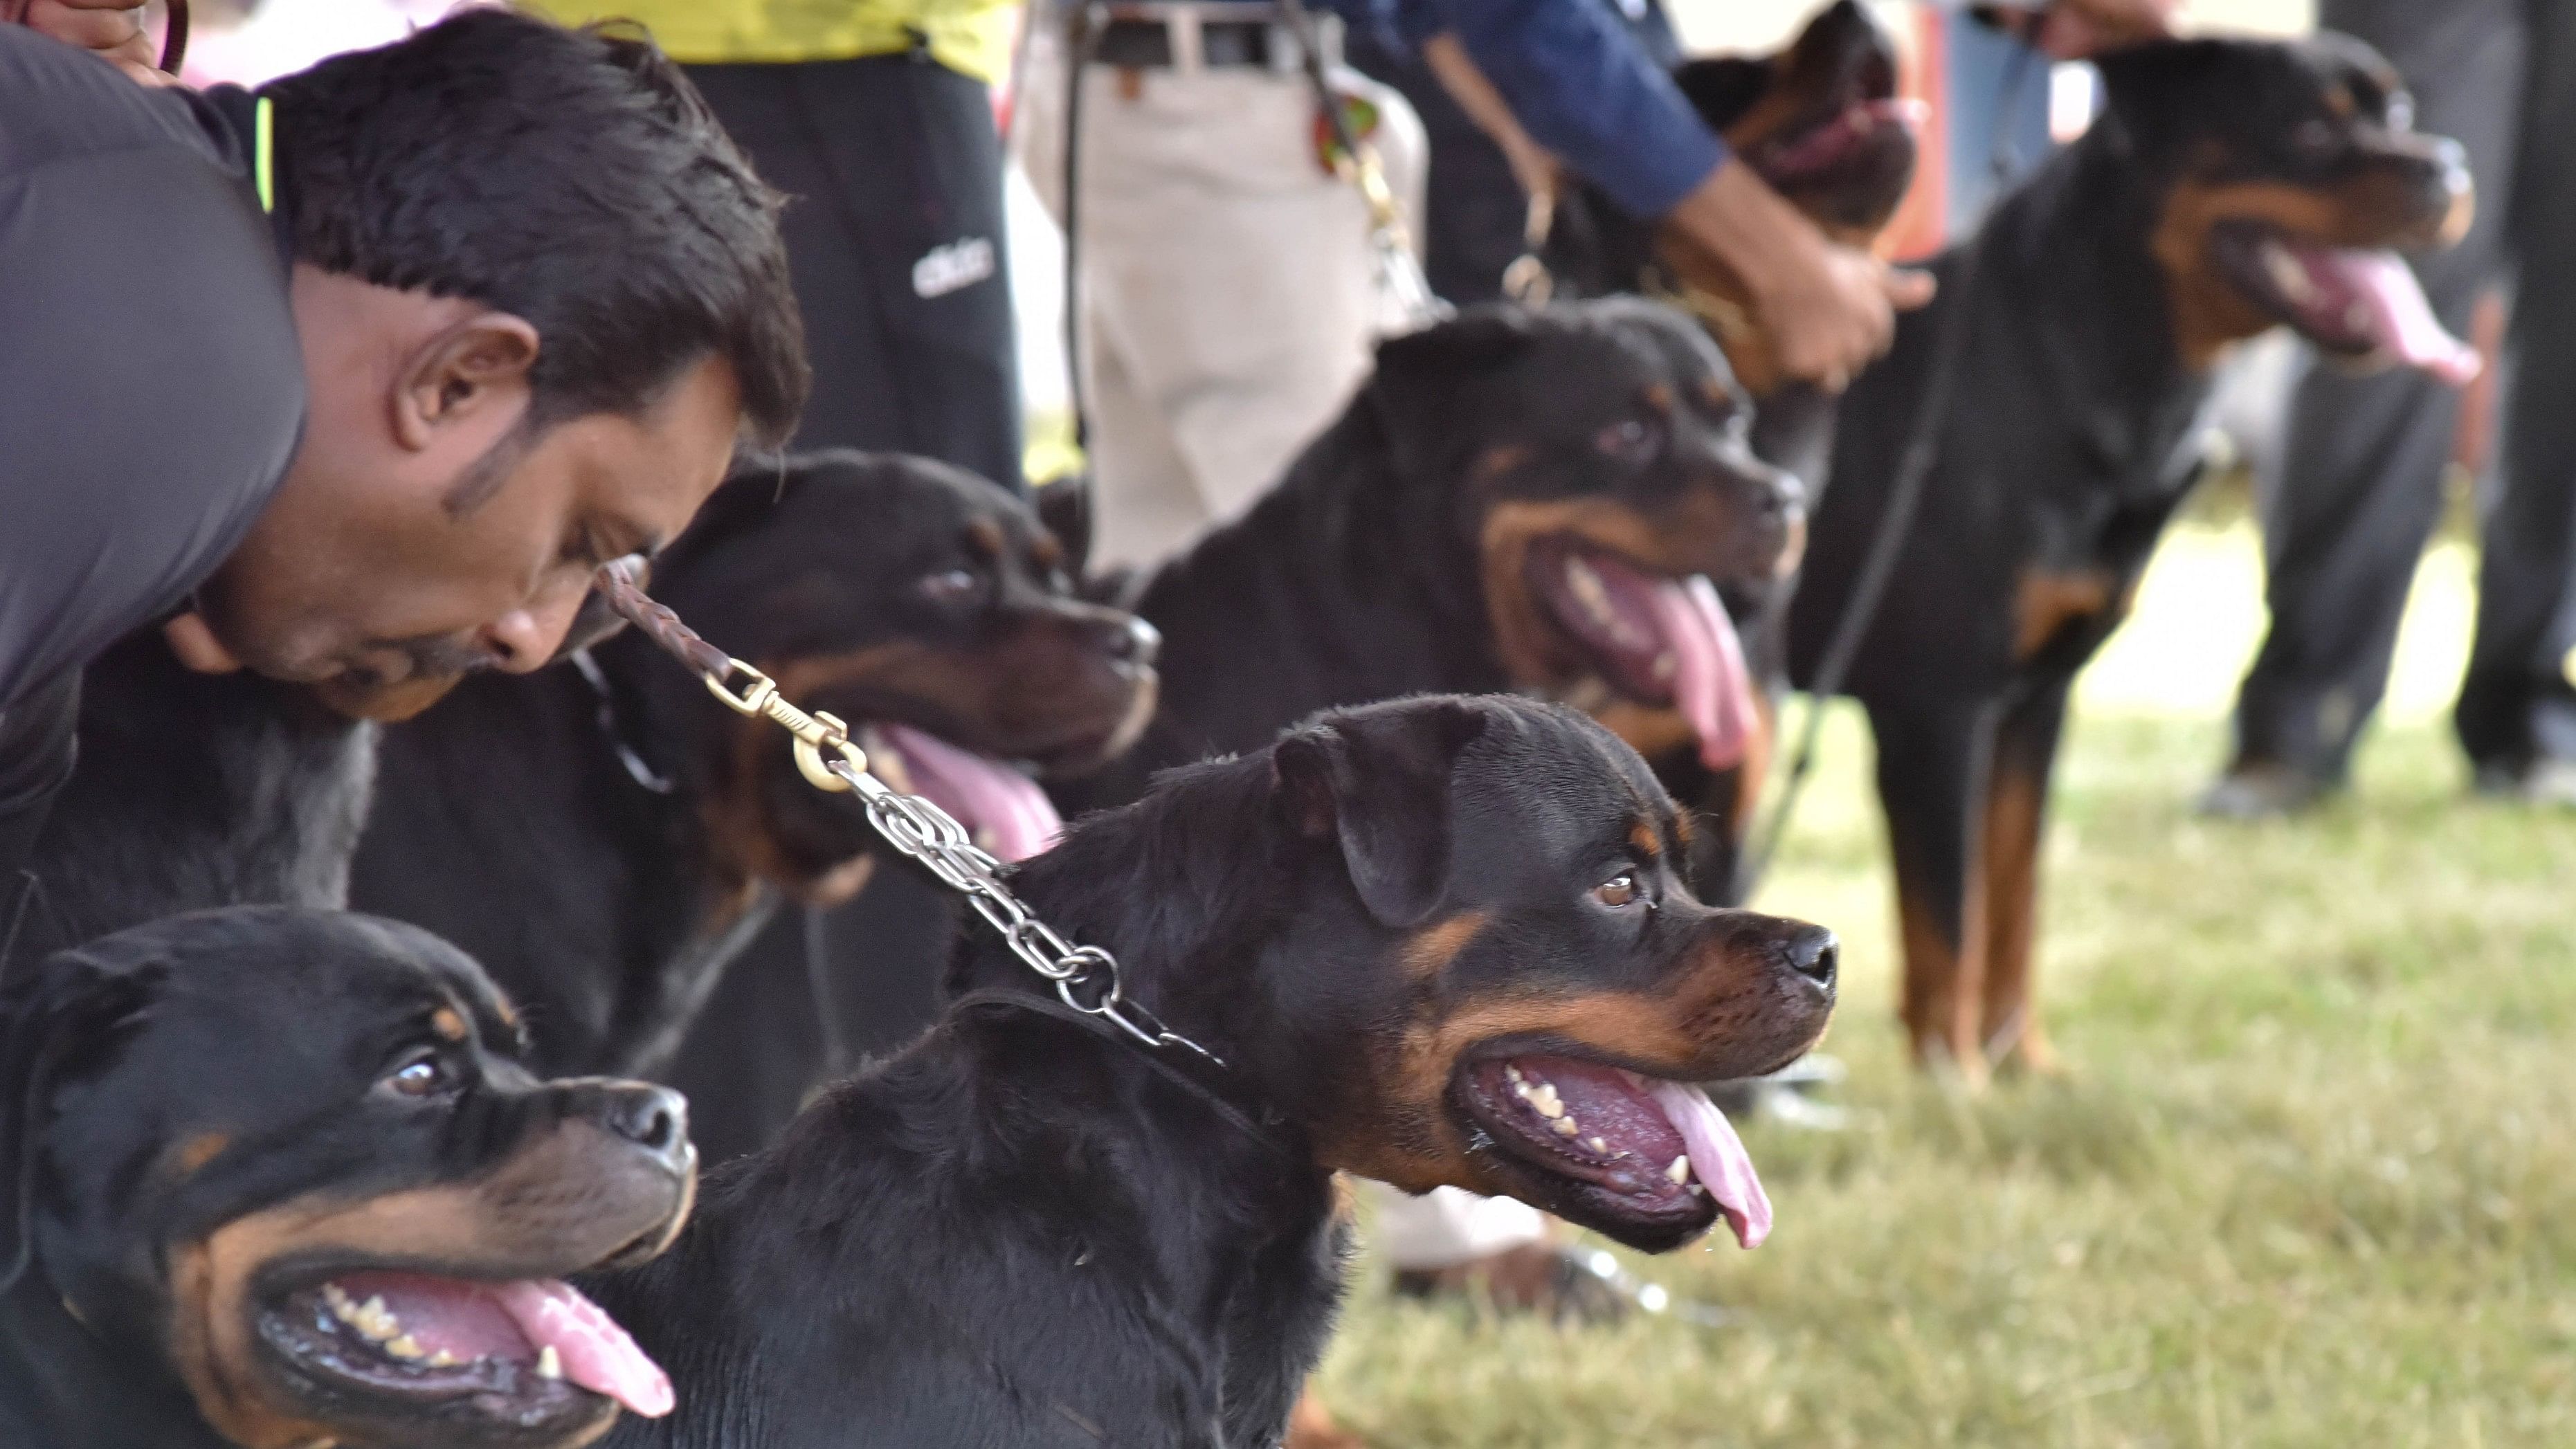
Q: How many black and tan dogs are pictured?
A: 6